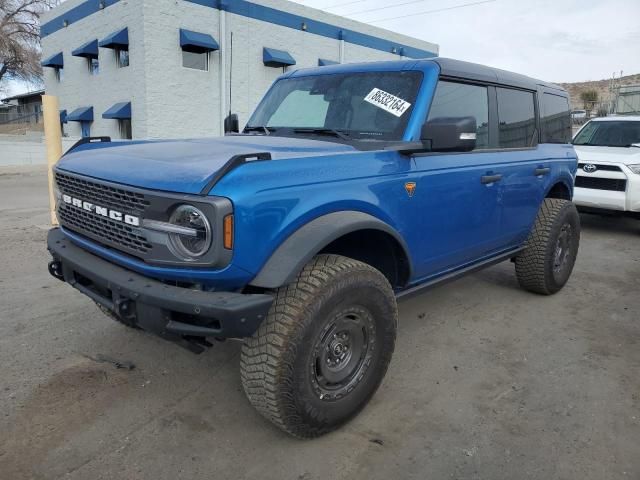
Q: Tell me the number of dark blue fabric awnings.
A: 9